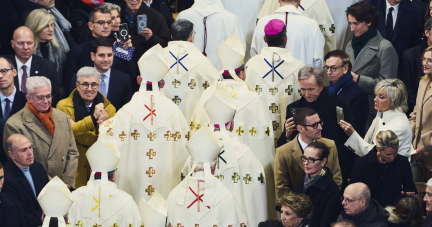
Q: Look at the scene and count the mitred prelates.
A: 7